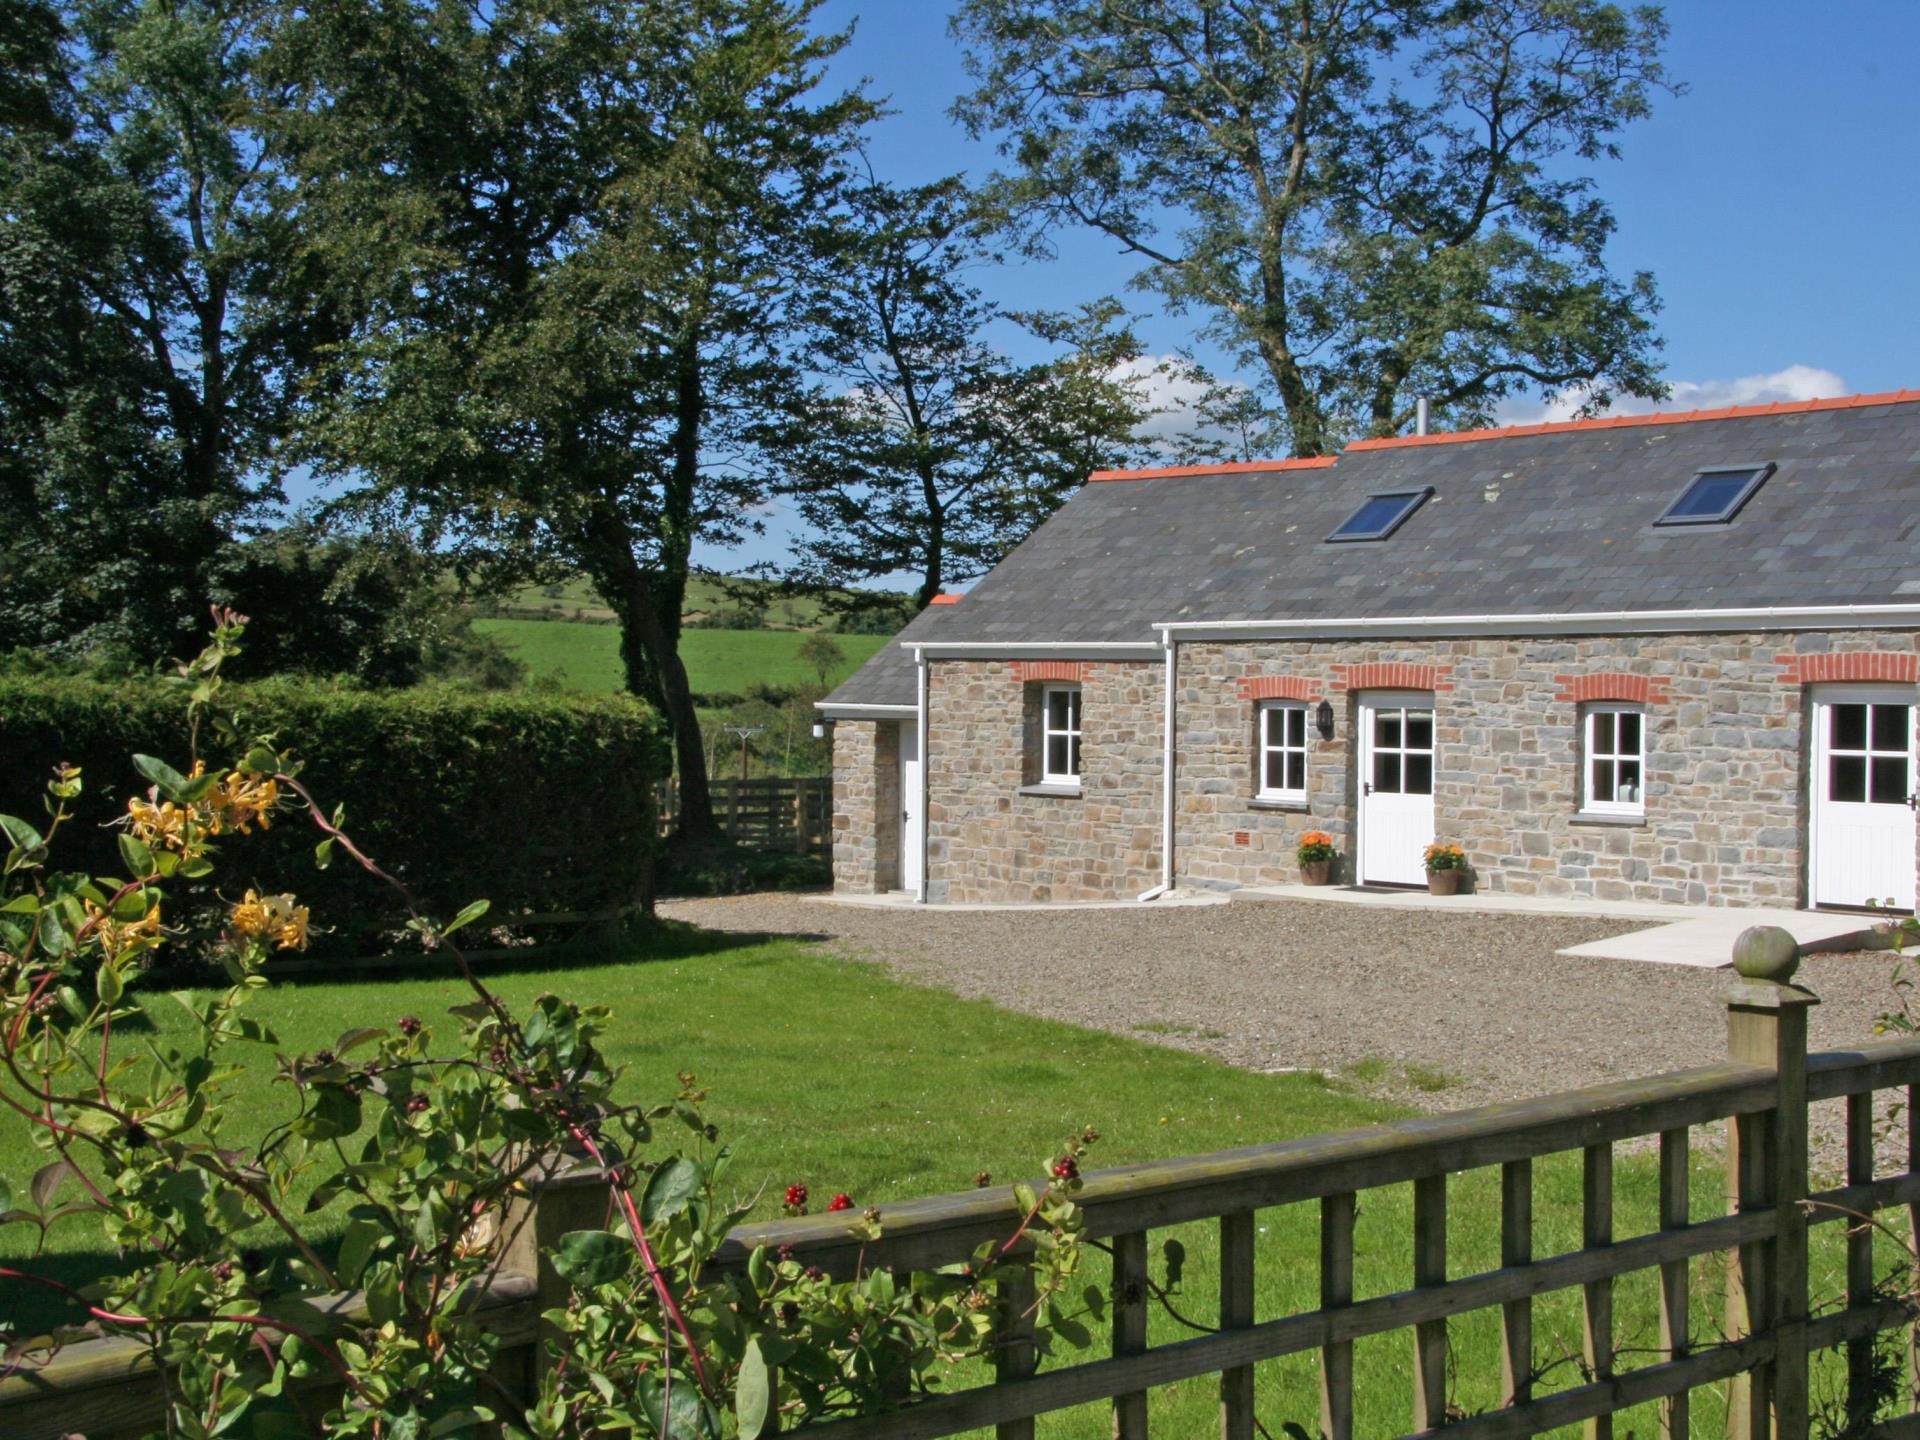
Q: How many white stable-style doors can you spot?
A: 2